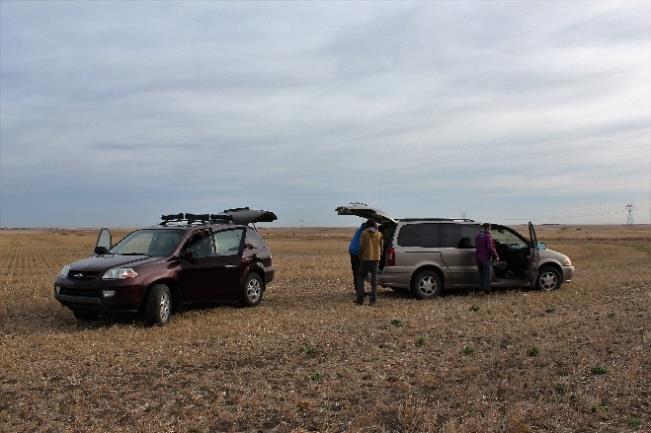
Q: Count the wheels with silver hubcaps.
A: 4